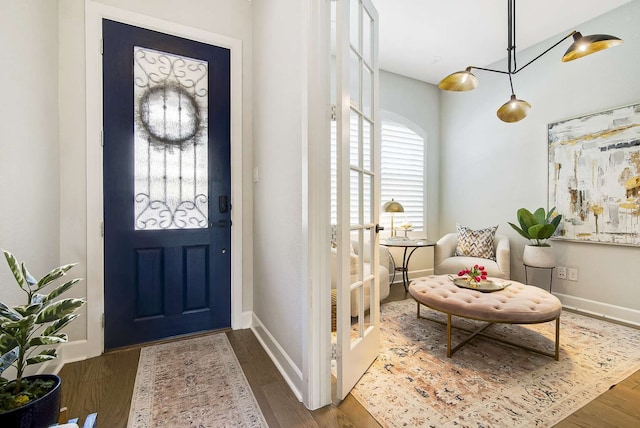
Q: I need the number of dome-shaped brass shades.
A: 4